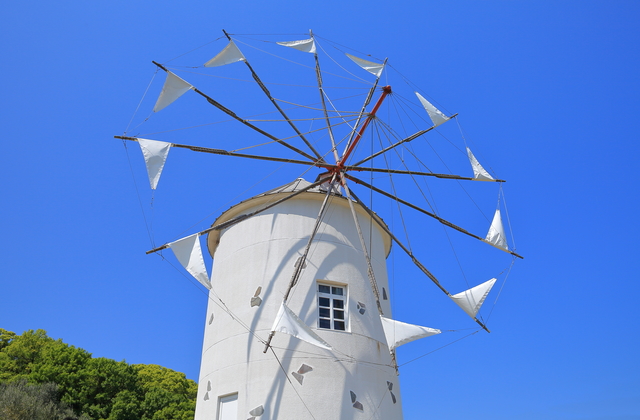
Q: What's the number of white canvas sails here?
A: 12